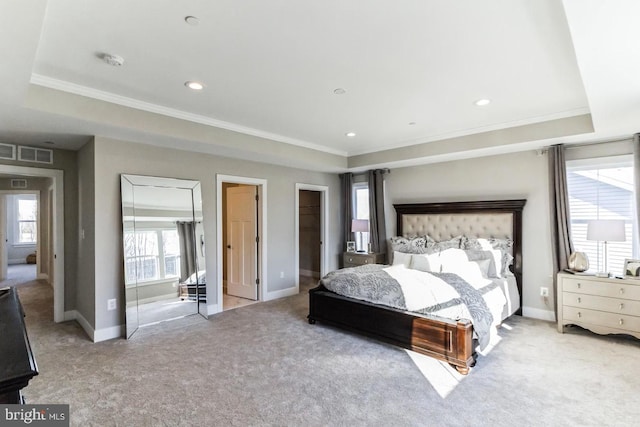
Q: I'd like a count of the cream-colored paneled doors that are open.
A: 1